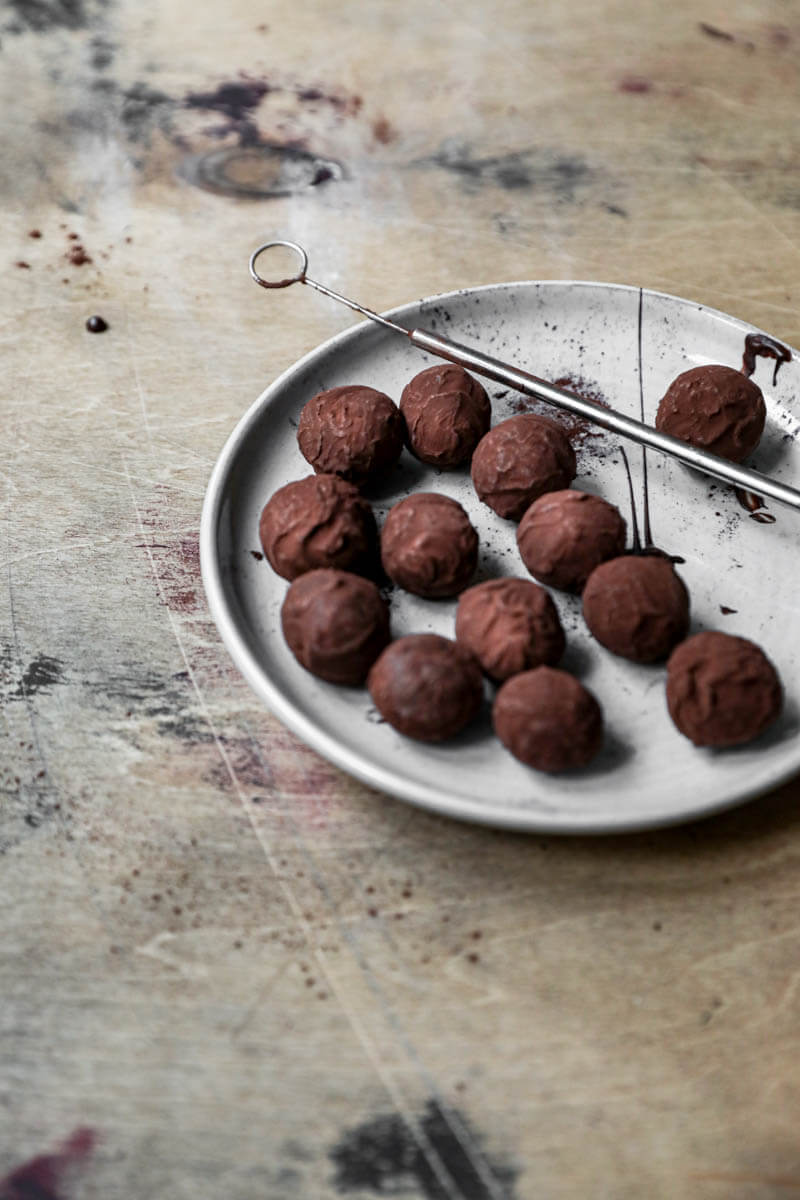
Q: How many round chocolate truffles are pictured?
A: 13